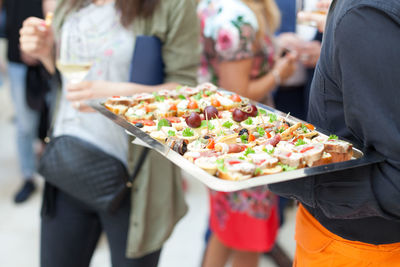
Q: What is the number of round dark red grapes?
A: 4